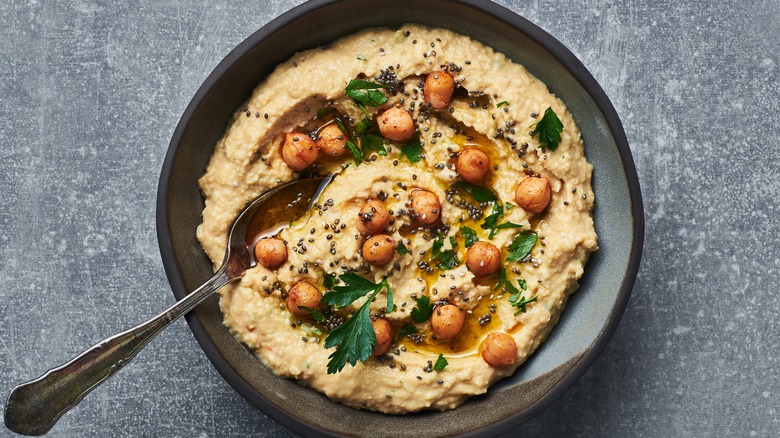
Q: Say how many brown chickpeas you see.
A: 15